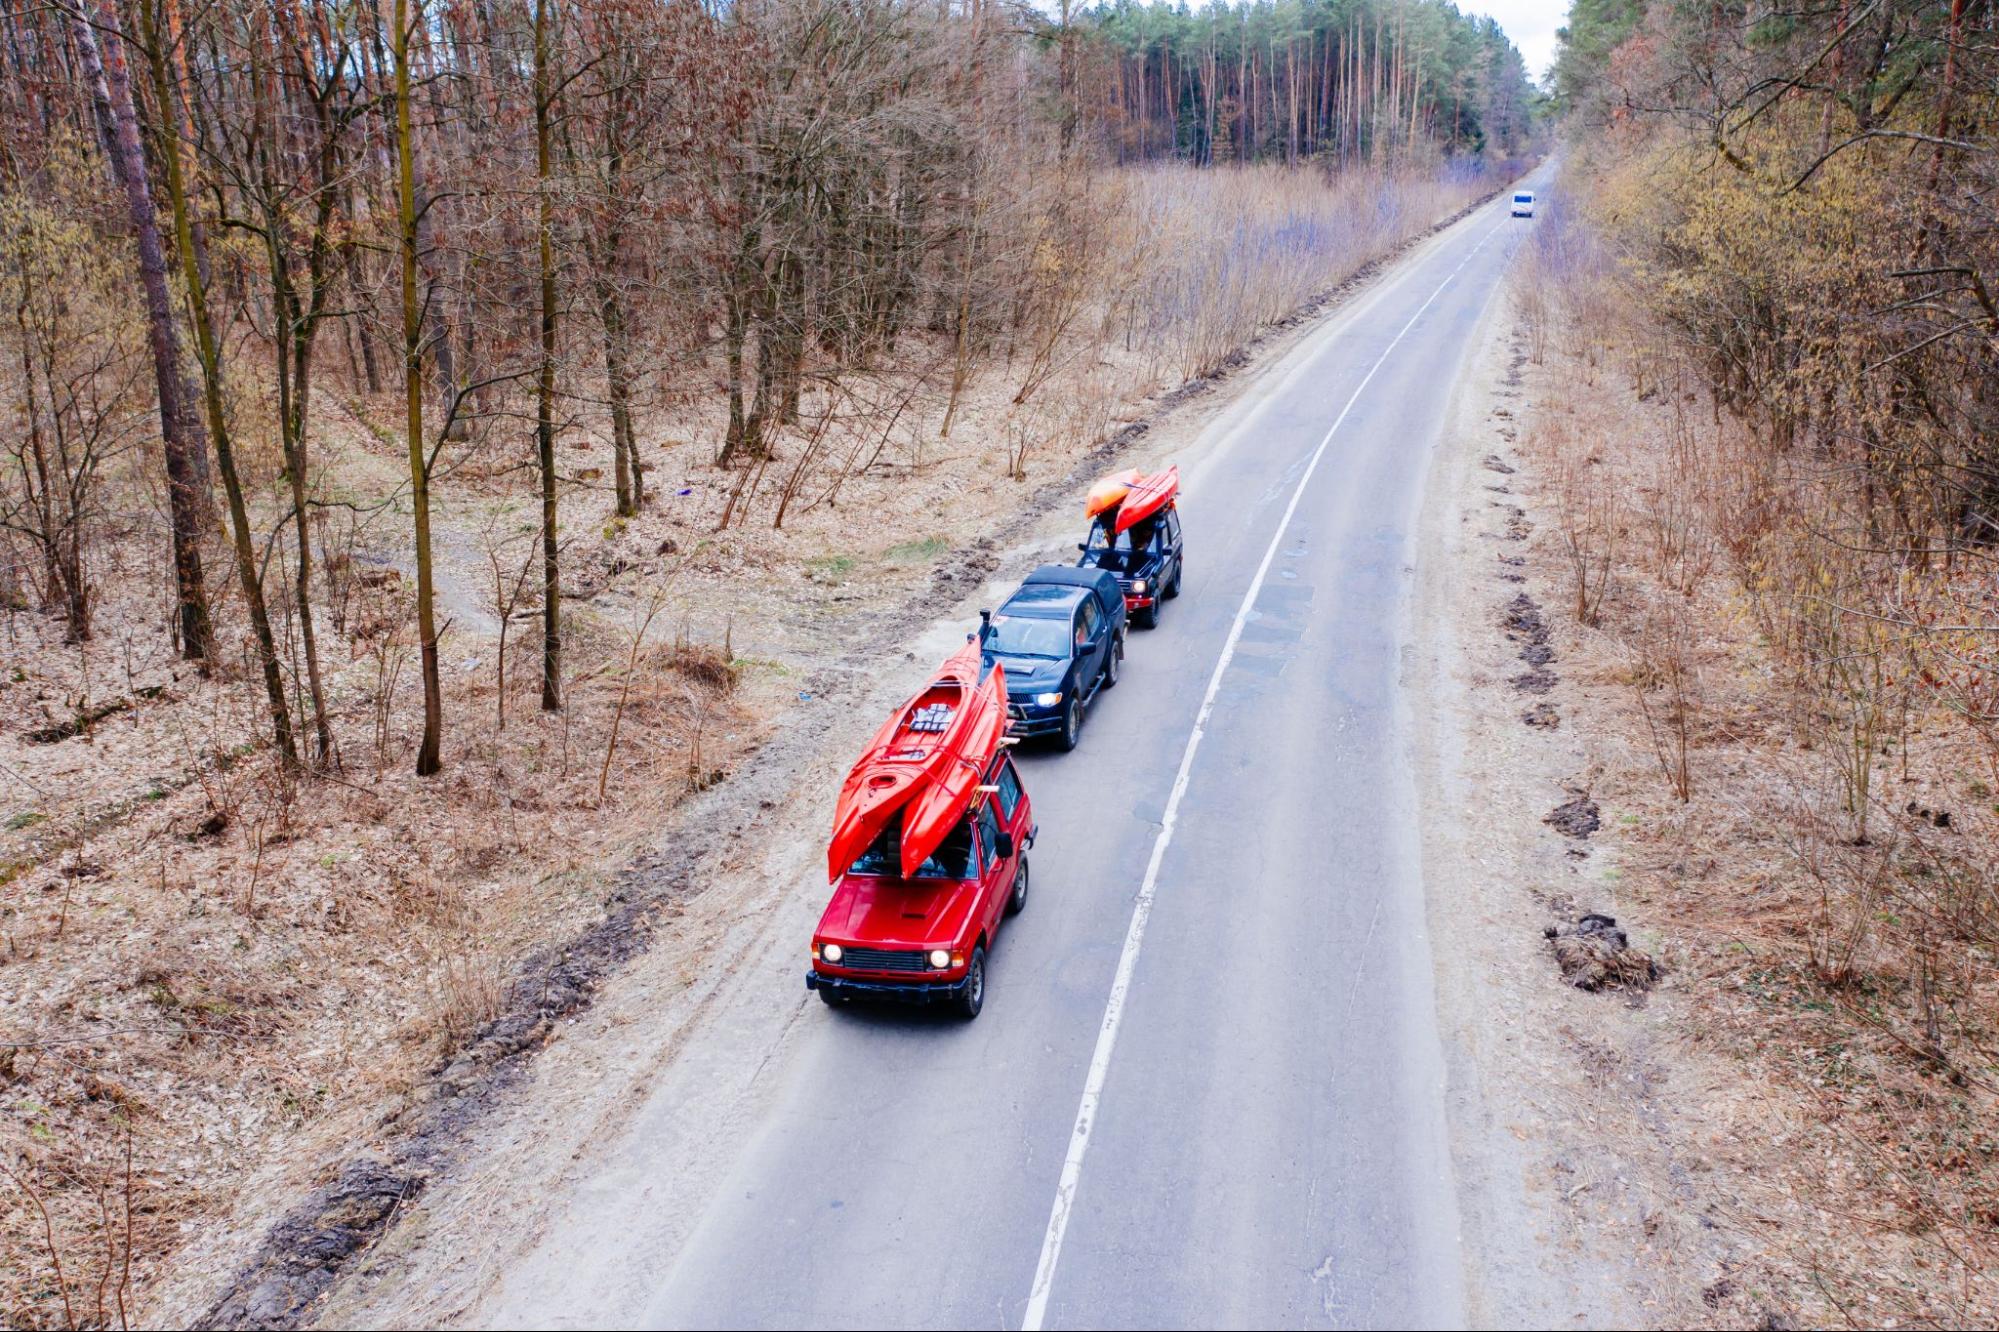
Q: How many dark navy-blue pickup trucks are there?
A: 1